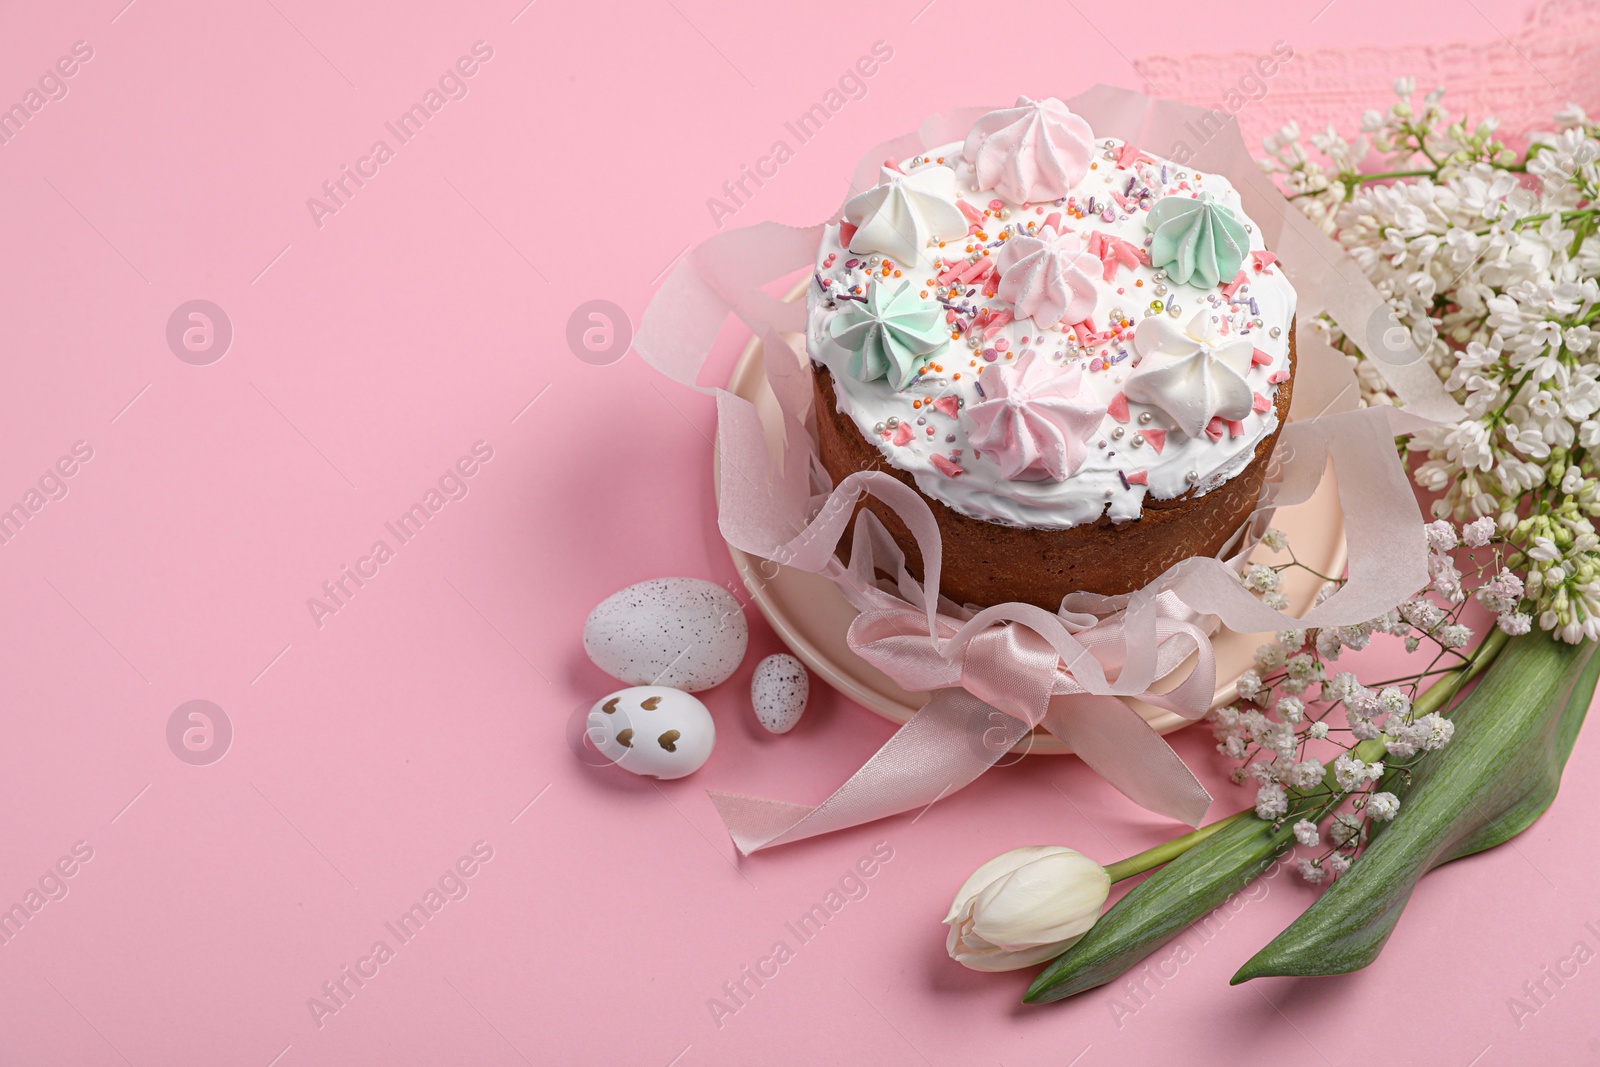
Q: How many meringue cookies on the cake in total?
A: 7